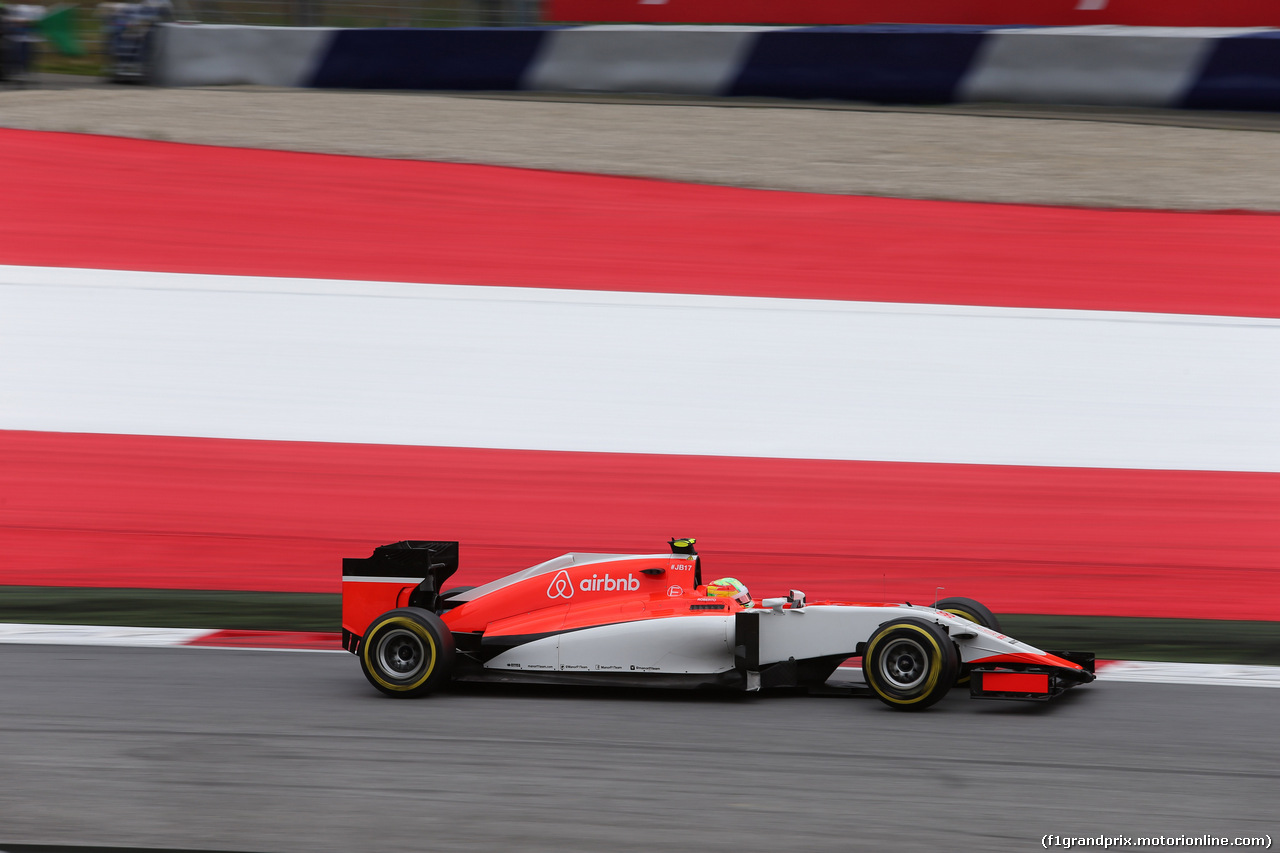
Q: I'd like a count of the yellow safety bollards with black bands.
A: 0